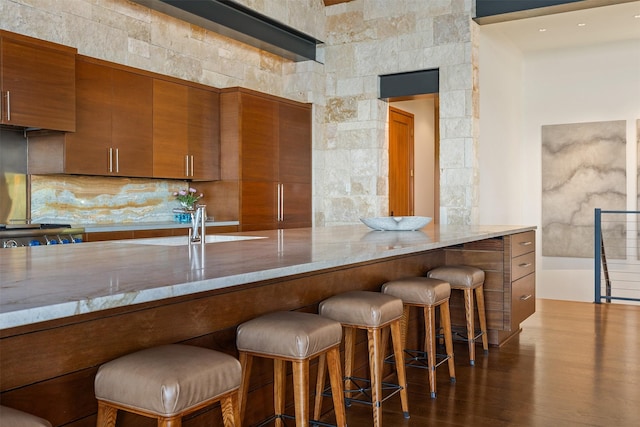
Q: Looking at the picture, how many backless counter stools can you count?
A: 6